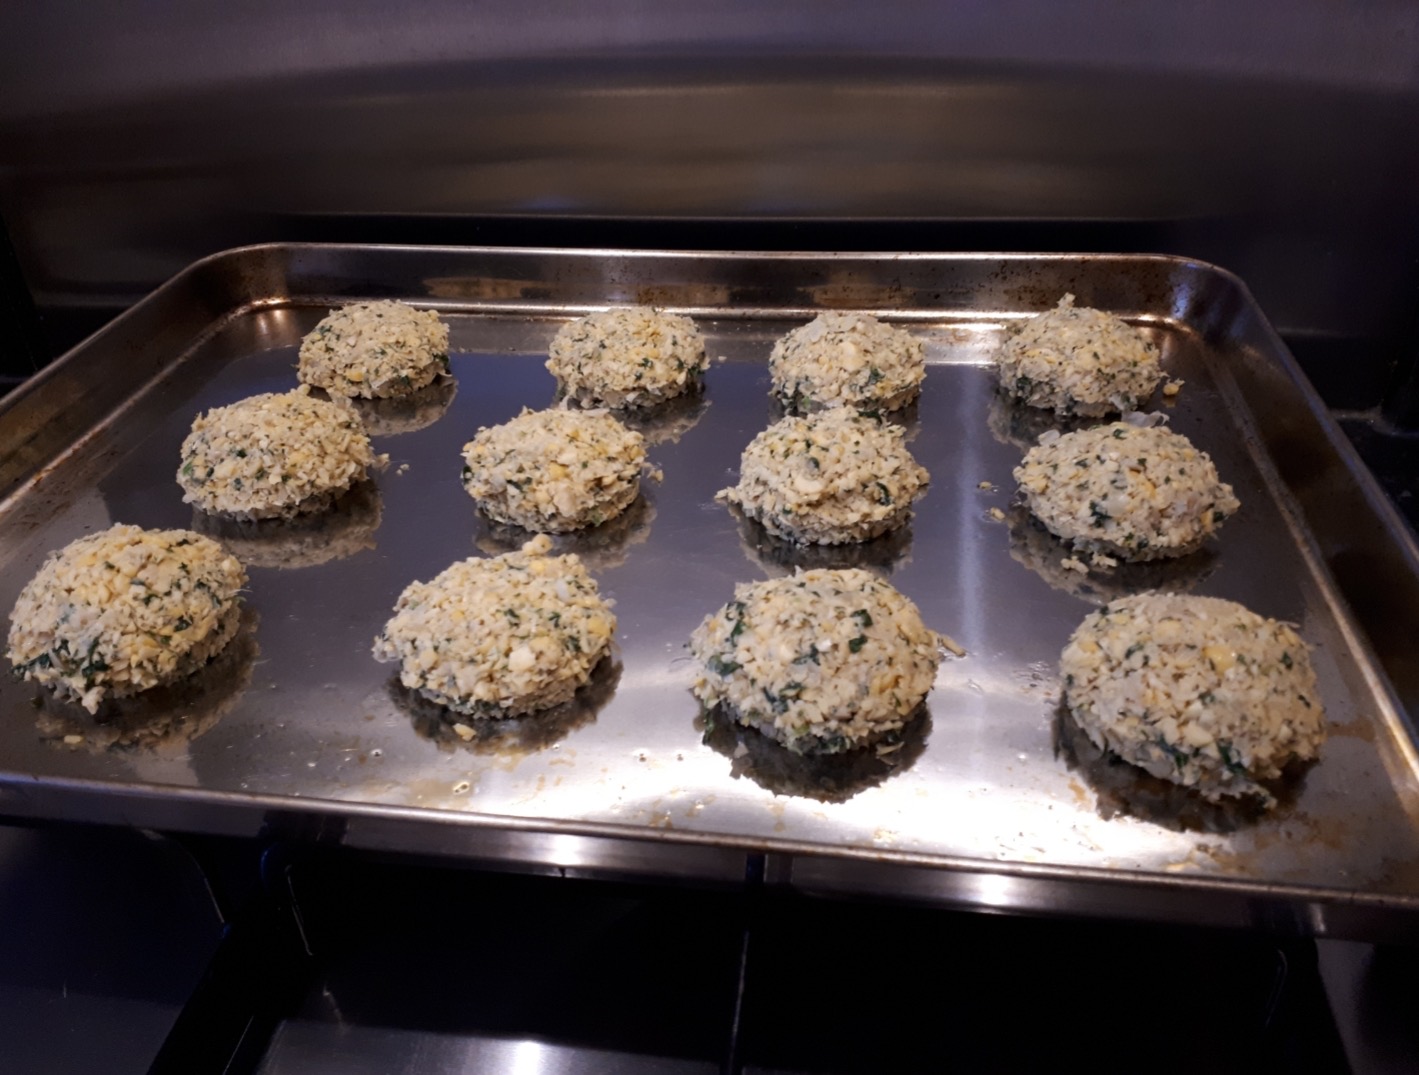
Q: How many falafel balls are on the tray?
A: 12